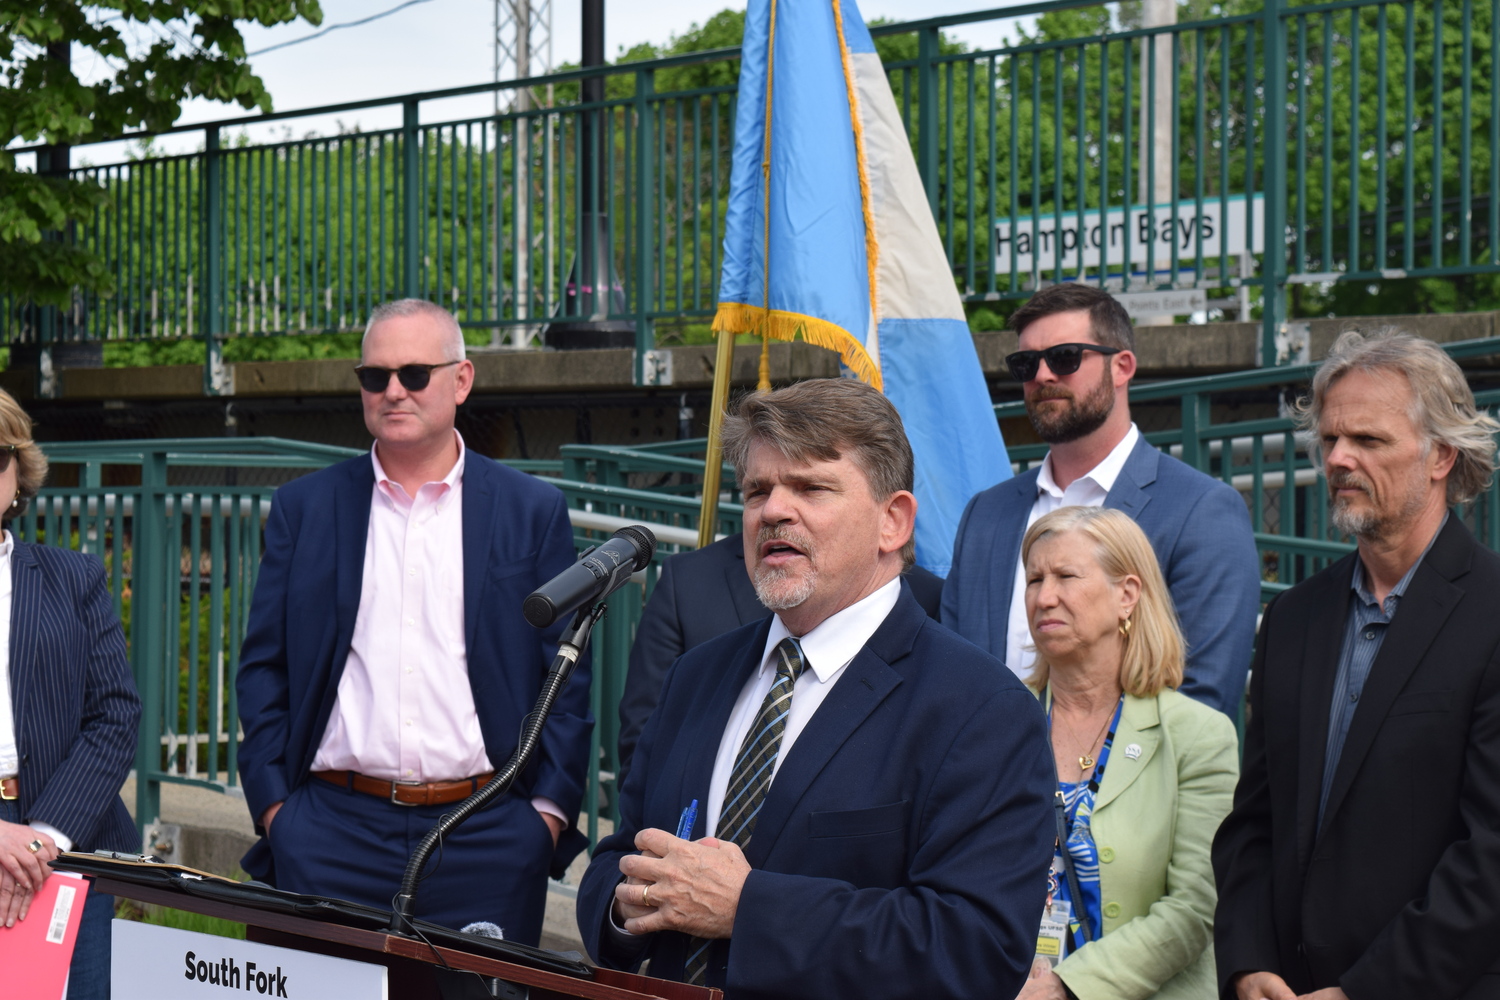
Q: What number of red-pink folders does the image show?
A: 1